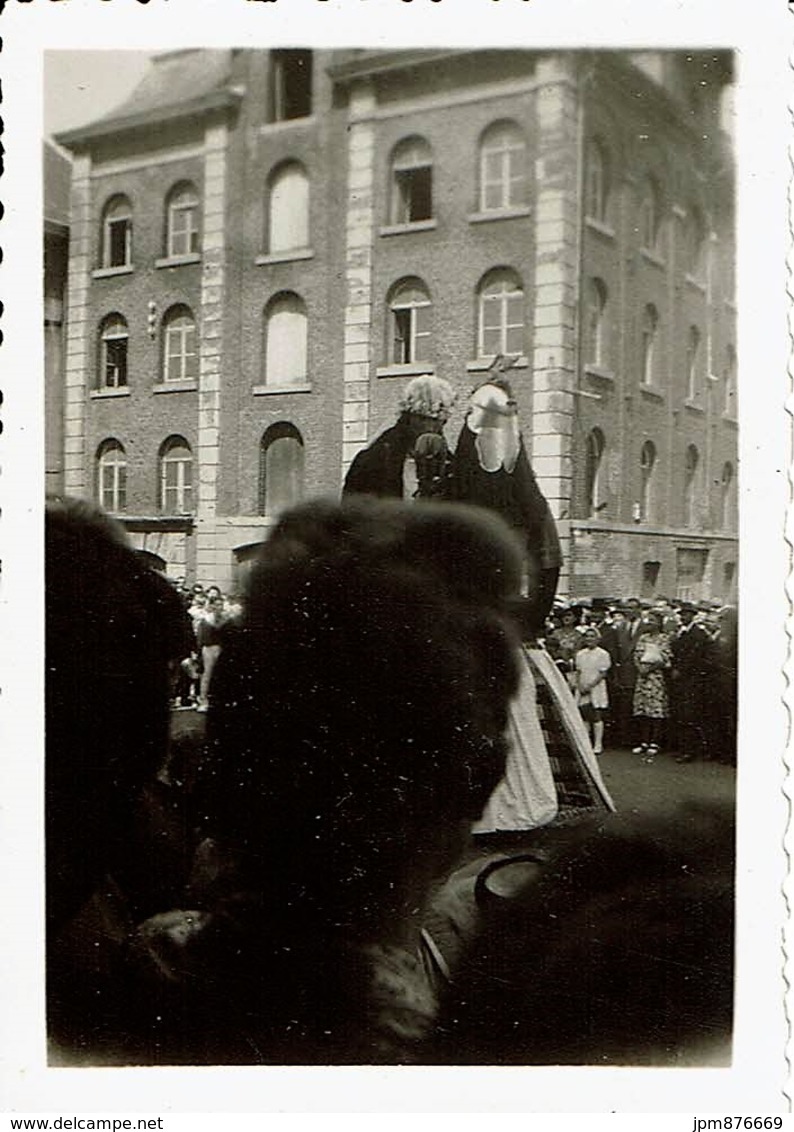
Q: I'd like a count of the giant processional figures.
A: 2